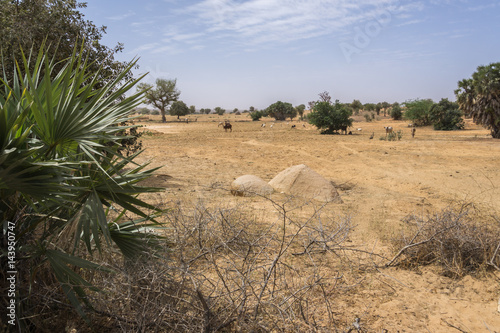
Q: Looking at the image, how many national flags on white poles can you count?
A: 0